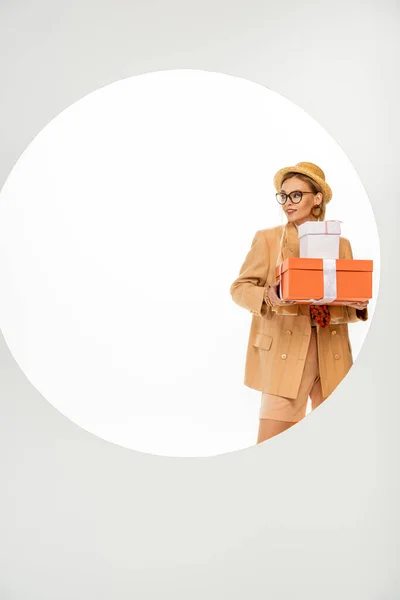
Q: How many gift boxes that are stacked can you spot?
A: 2